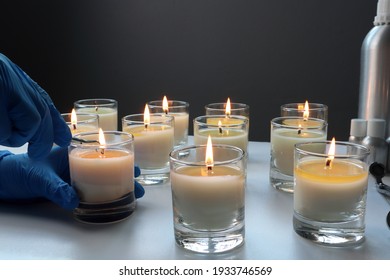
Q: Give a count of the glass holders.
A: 11